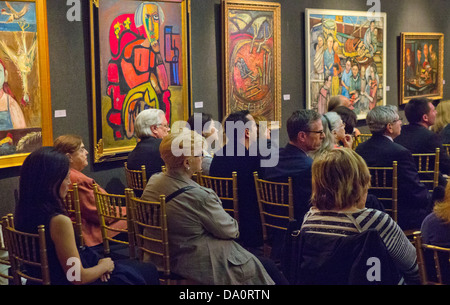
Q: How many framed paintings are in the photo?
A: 5